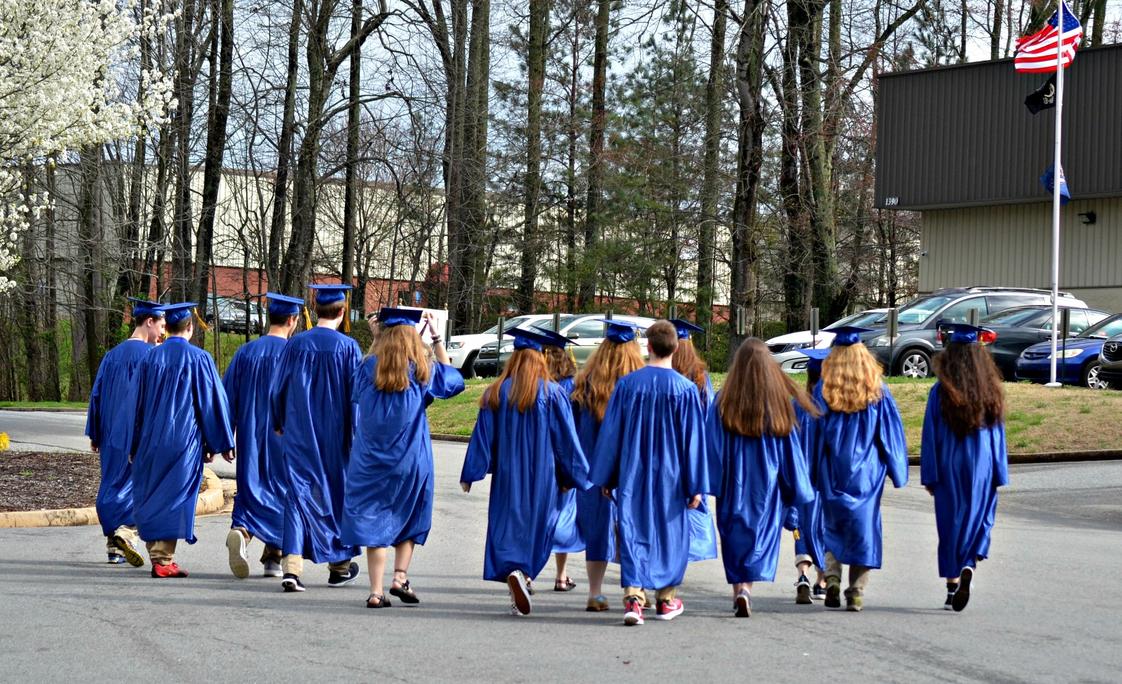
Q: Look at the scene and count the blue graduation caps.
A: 12